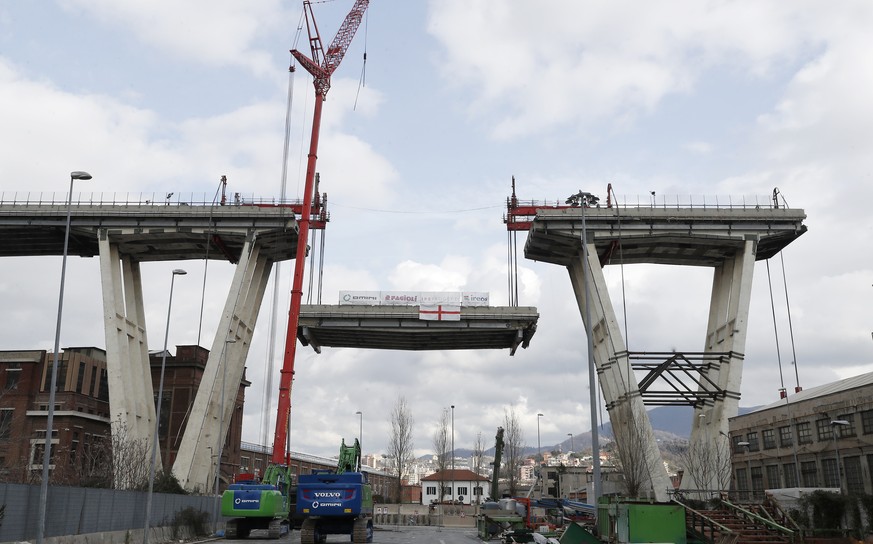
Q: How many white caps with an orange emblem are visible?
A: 0